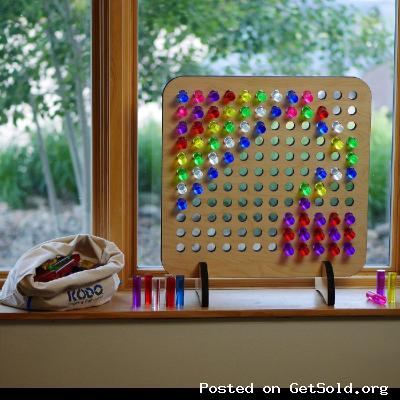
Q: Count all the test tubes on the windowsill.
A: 8